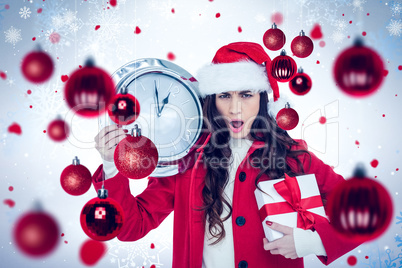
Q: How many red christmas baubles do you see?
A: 15